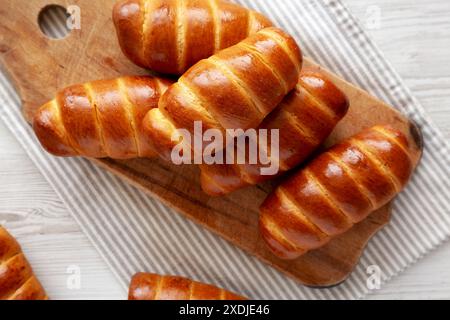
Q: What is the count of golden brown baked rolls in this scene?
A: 7